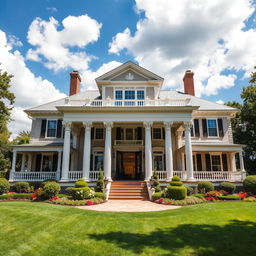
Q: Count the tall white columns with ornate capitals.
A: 6